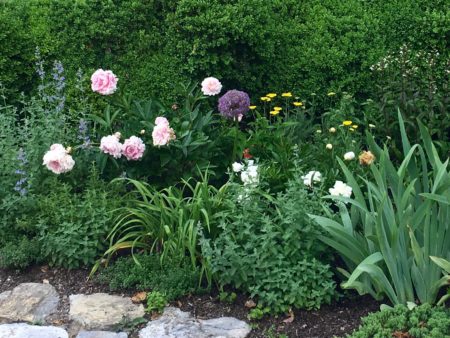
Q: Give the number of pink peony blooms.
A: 6